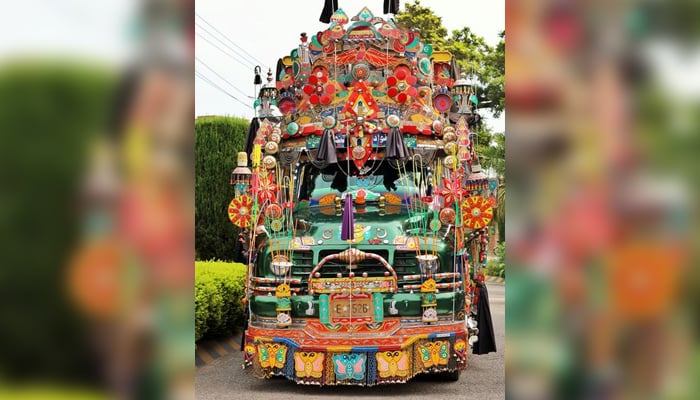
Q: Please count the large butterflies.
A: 5